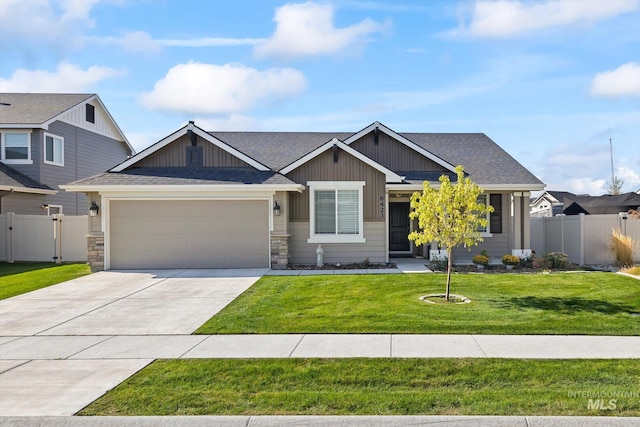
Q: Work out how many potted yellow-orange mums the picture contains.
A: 2